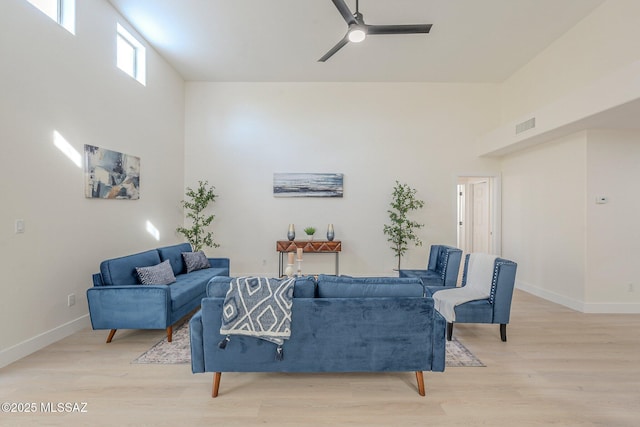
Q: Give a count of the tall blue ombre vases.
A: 2